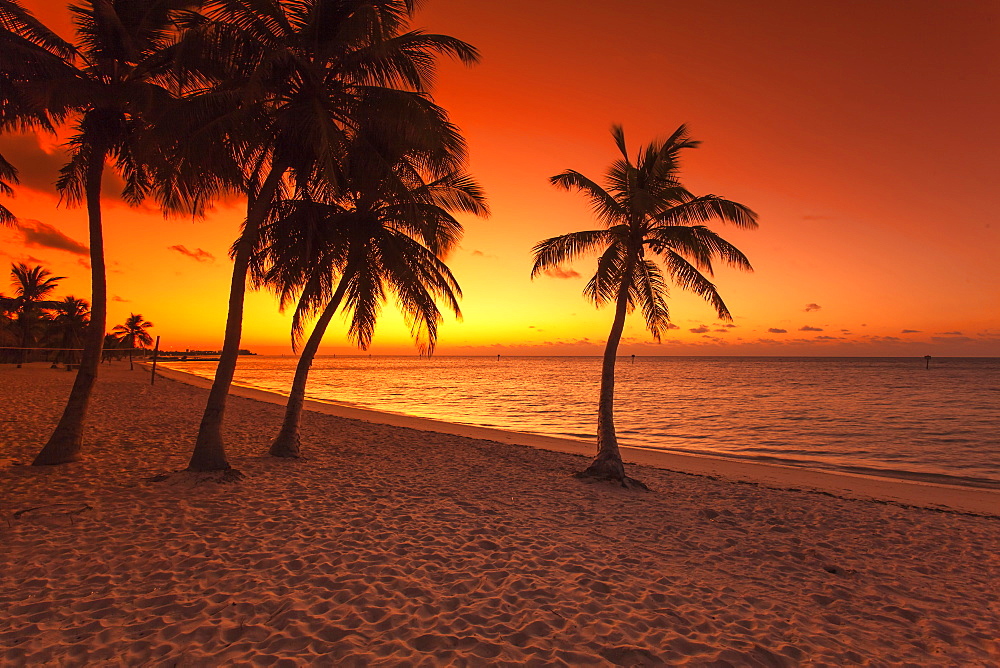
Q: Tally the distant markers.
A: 3